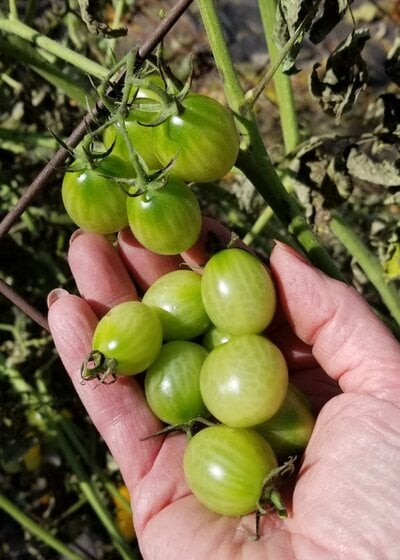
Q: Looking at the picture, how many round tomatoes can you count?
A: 13